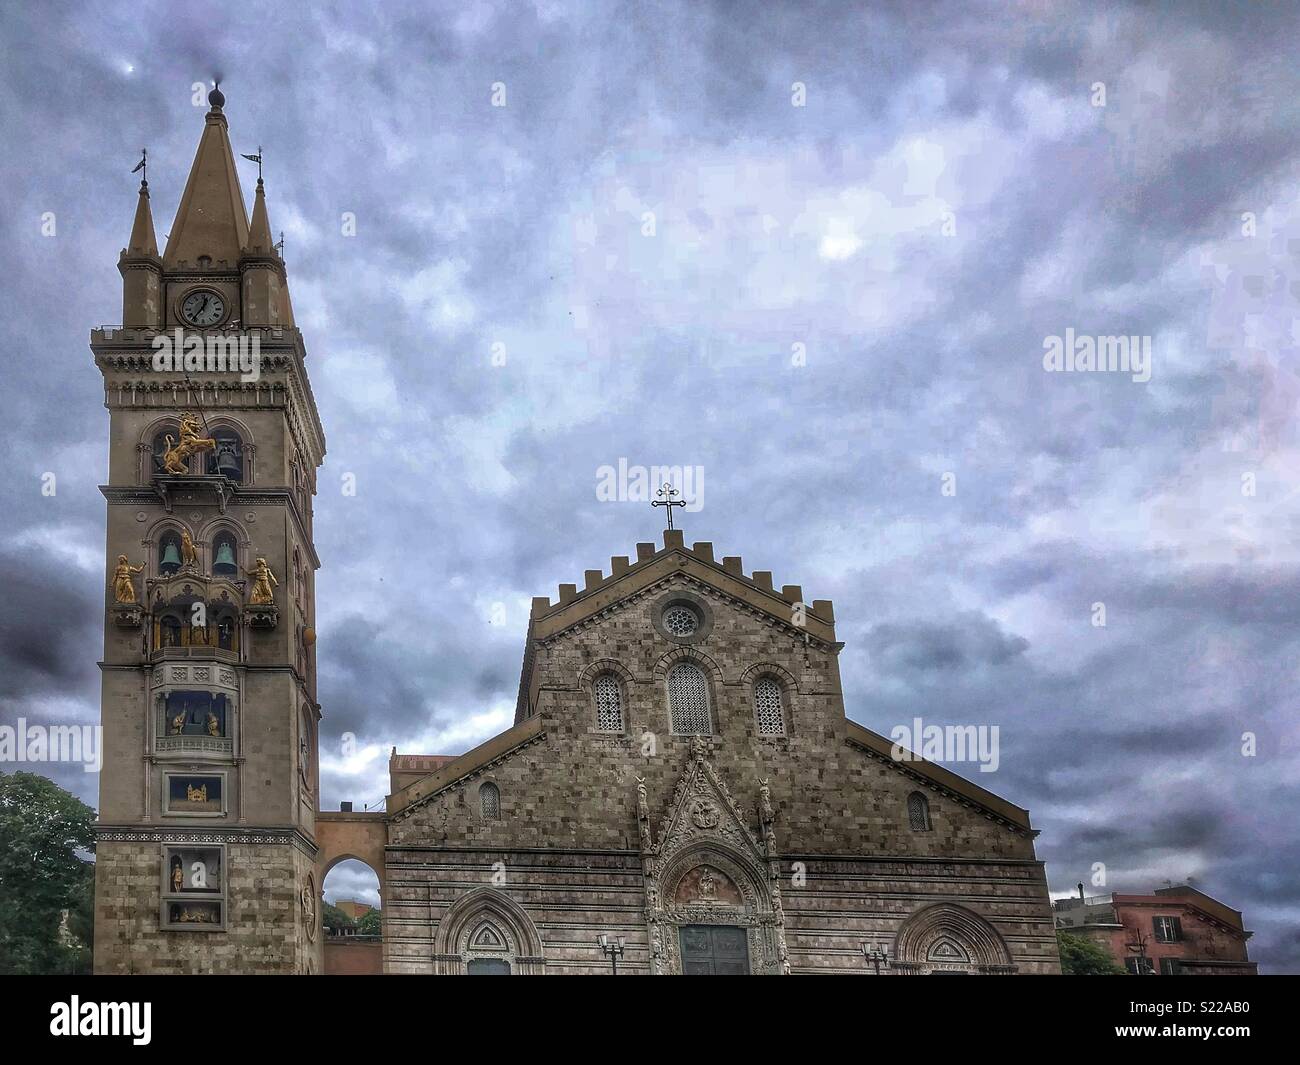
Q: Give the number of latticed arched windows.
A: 5